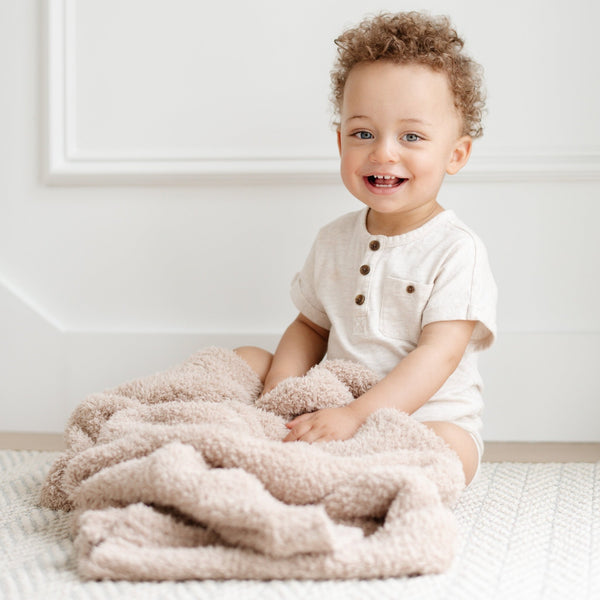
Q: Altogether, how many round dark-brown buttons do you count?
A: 4